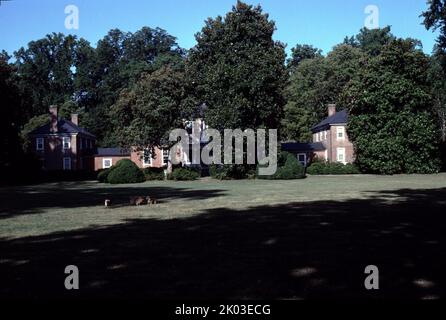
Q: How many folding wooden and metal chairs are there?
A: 0